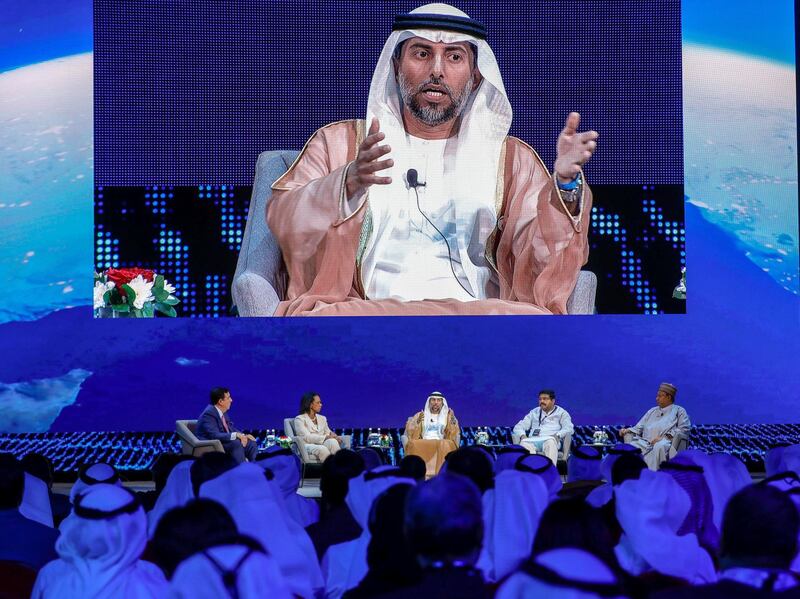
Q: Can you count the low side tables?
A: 4